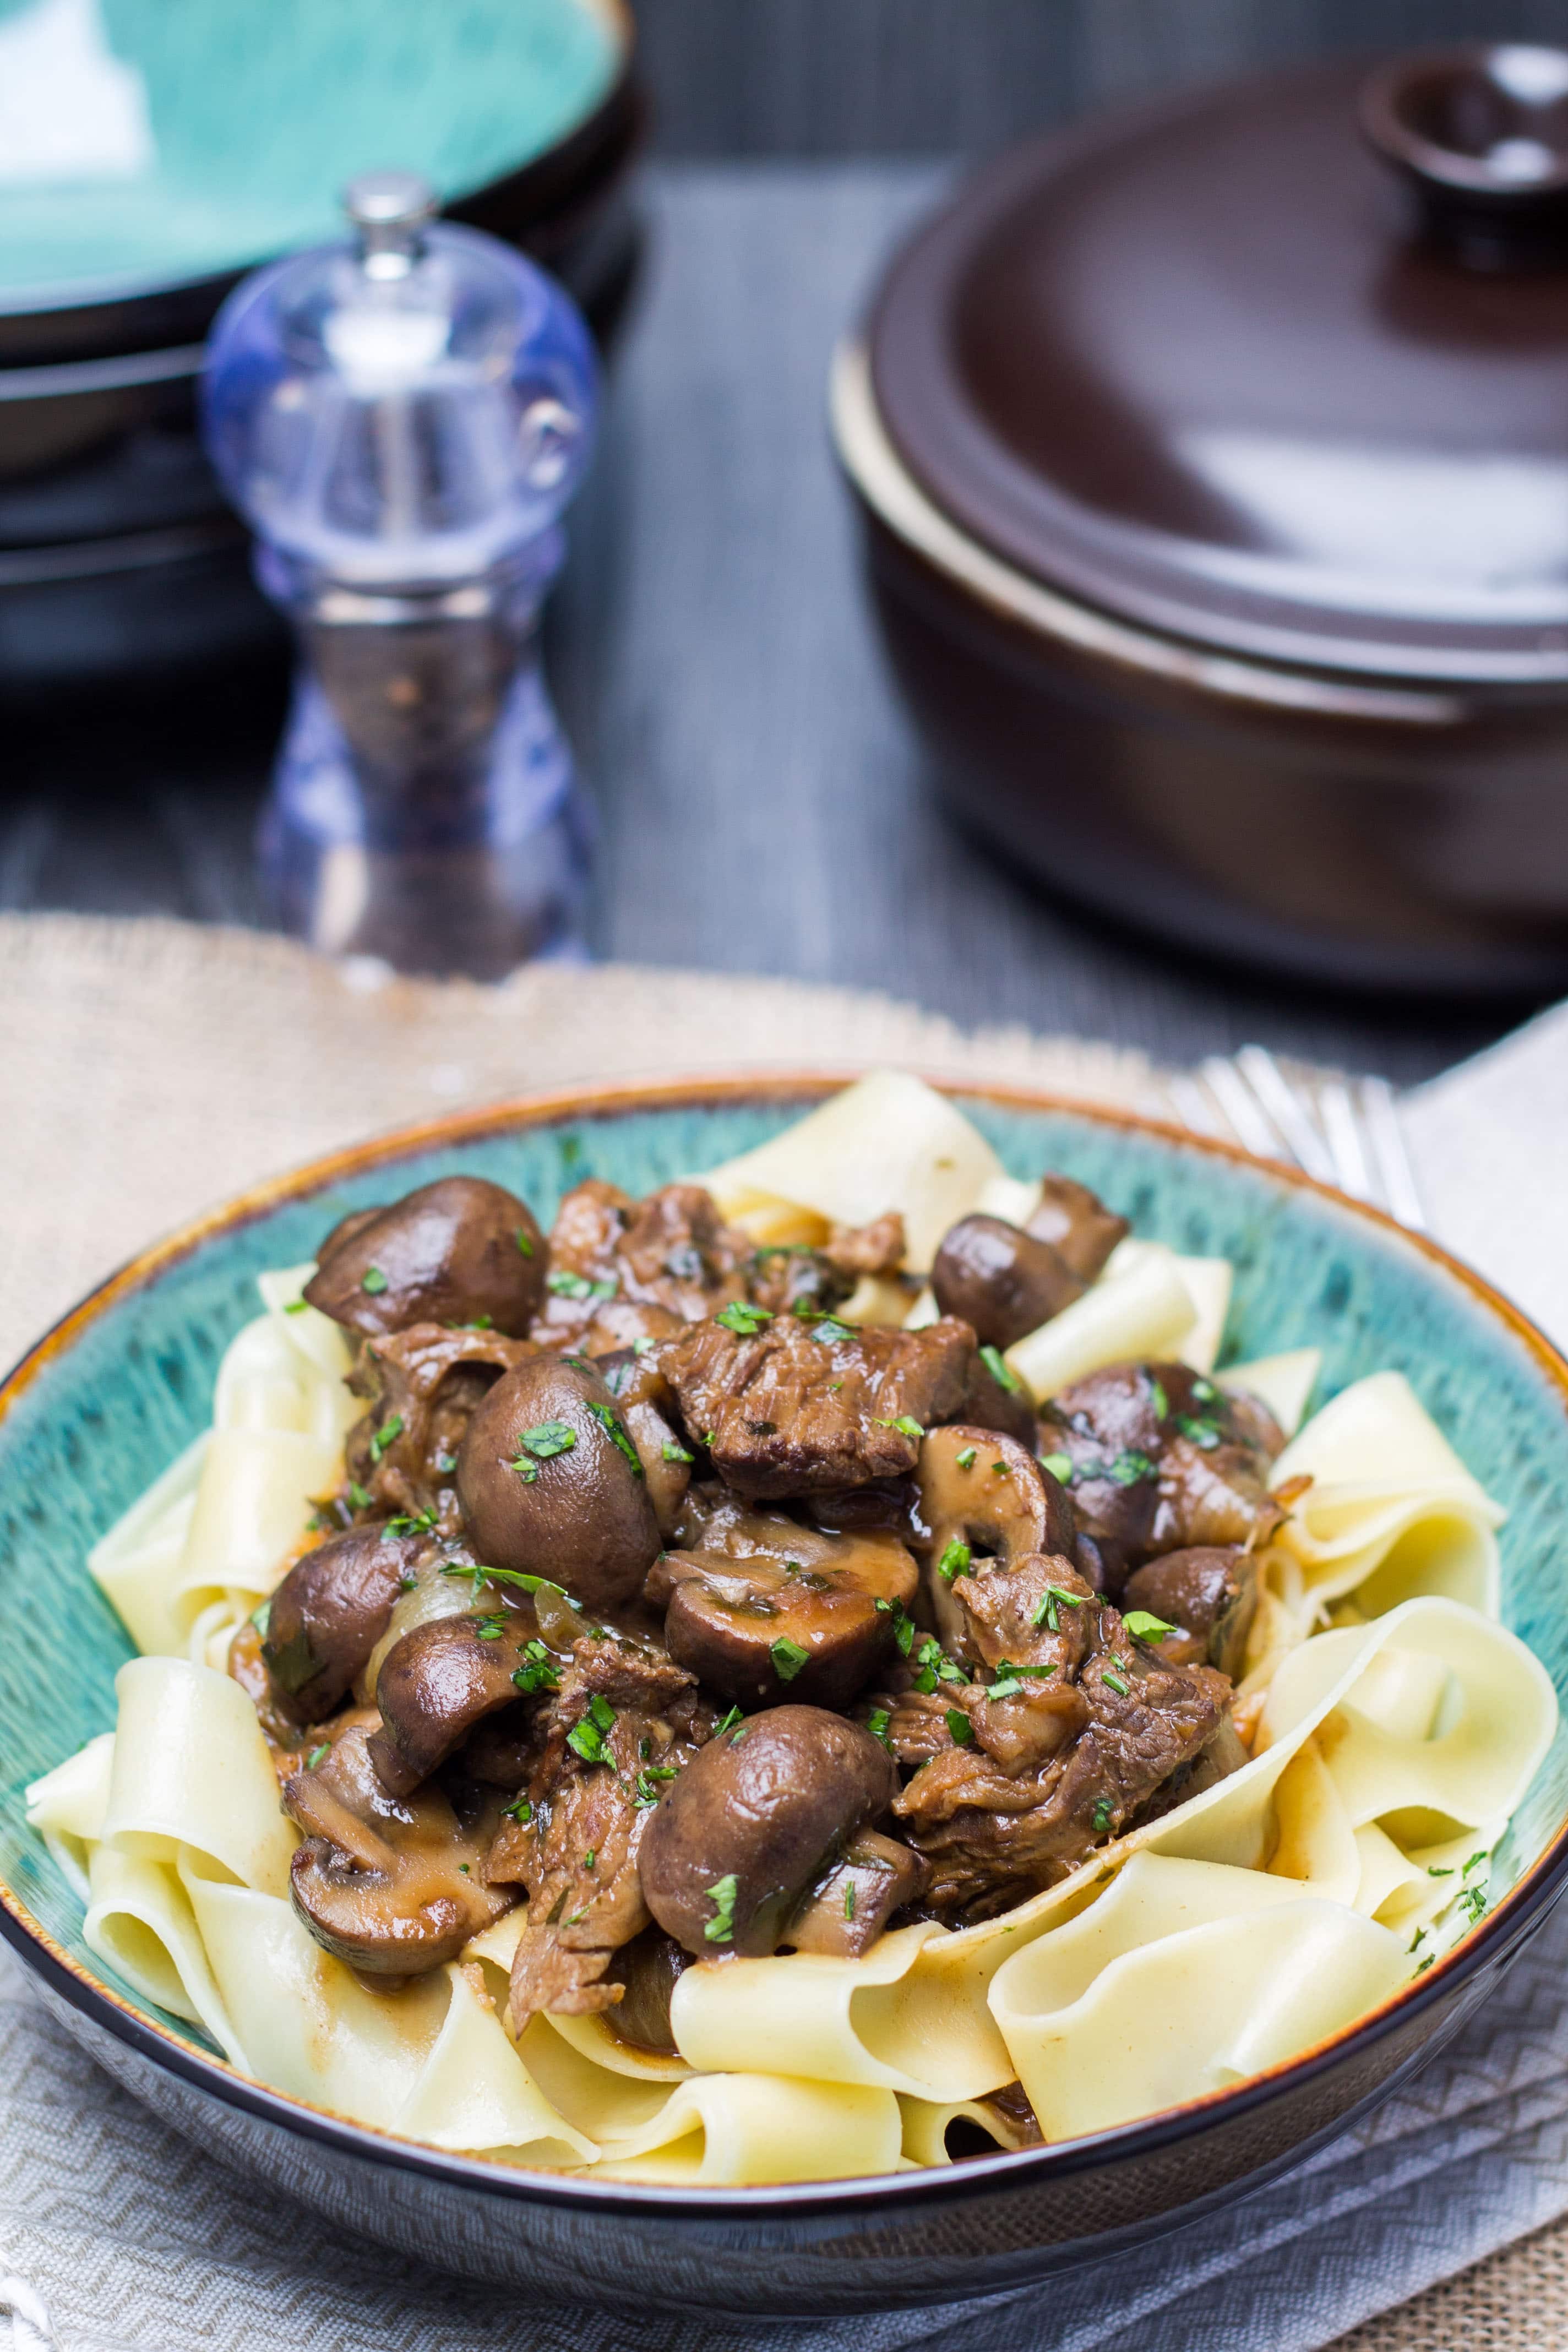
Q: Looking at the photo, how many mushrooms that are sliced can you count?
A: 3